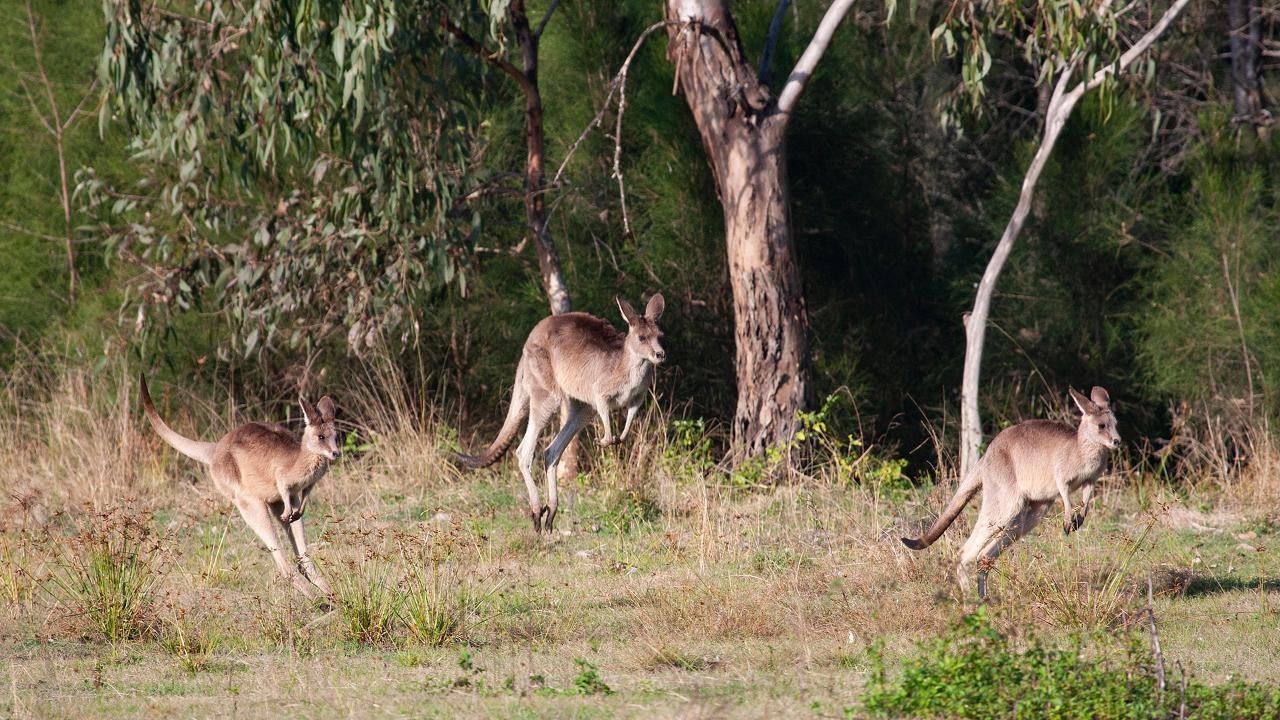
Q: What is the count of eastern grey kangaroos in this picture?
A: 3